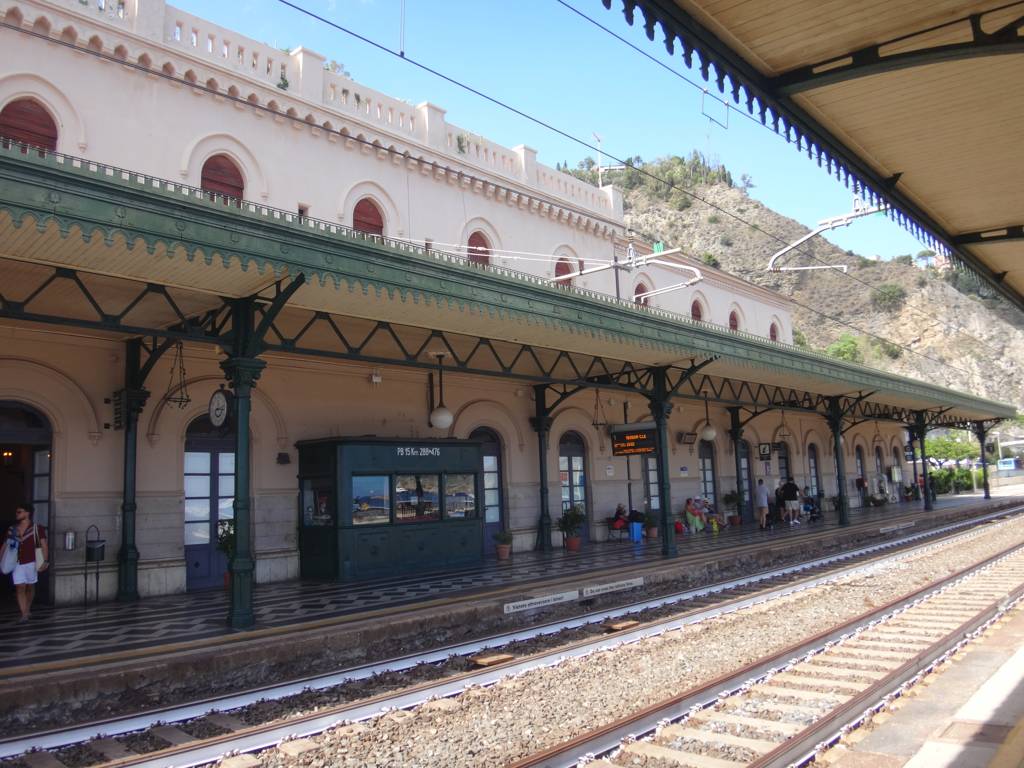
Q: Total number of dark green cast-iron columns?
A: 9